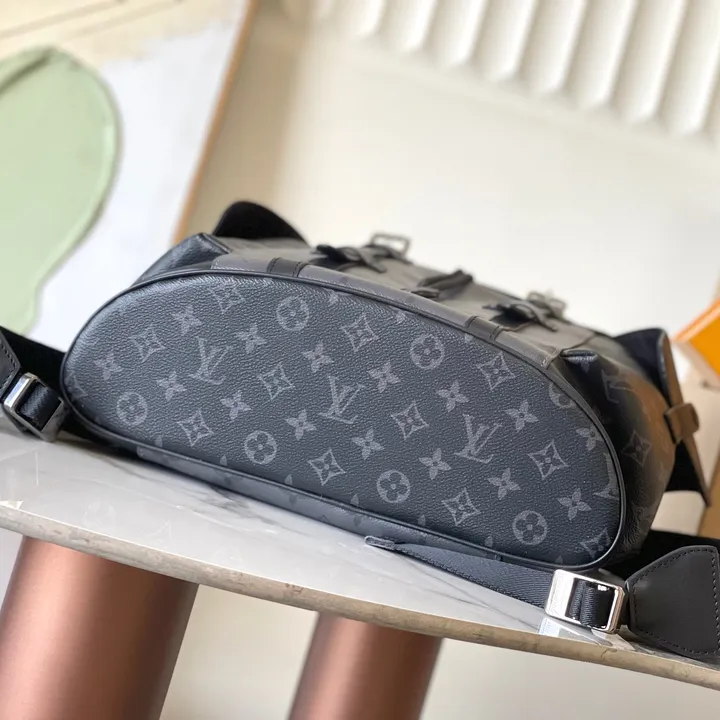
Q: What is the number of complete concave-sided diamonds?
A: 11